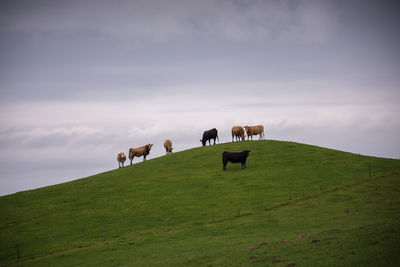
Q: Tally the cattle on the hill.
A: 7